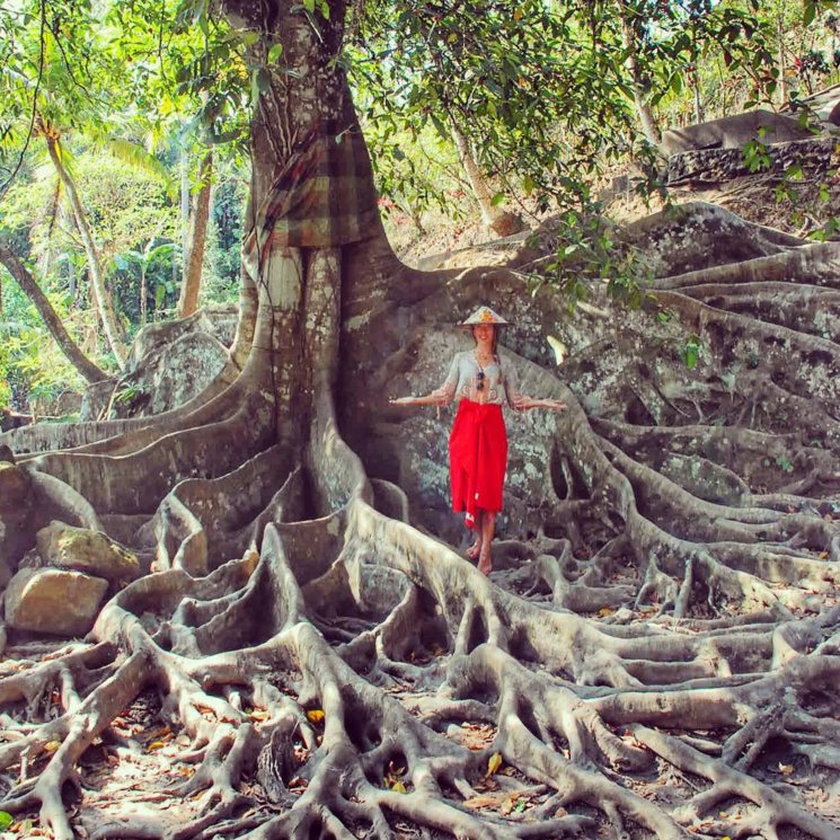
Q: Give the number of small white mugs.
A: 0